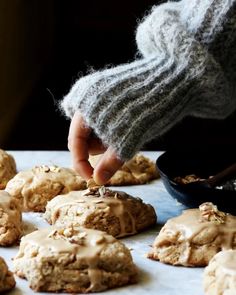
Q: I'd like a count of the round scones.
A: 9